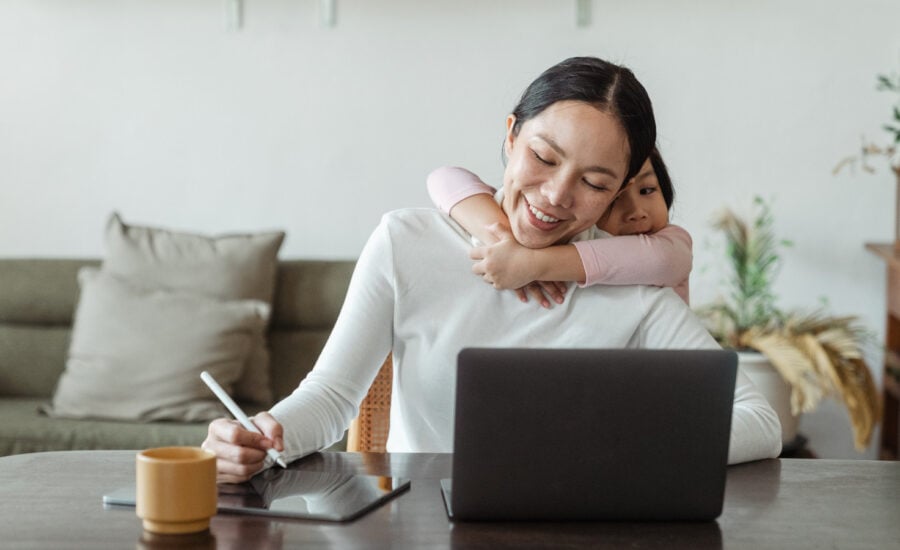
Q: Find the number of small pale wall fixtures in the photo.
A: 3